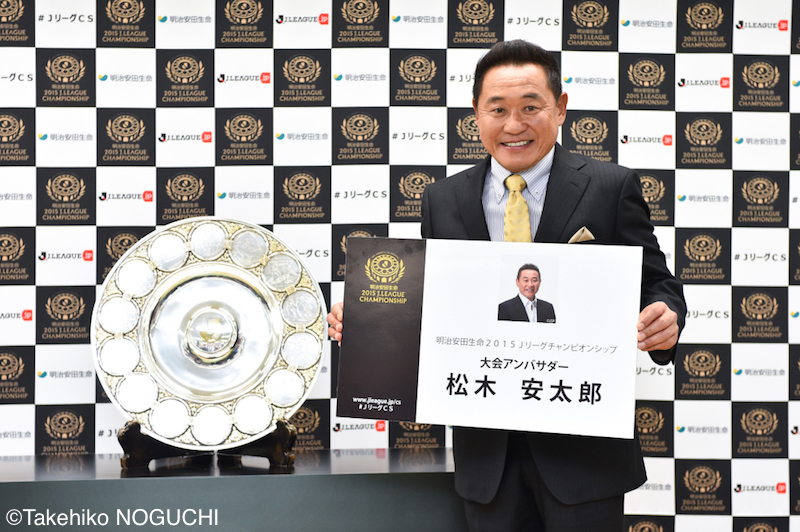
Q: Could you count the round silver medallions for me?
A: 14